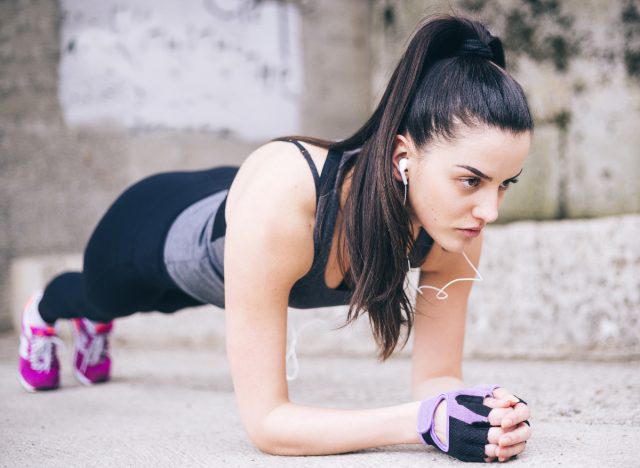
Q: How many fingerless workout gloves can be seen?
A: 2